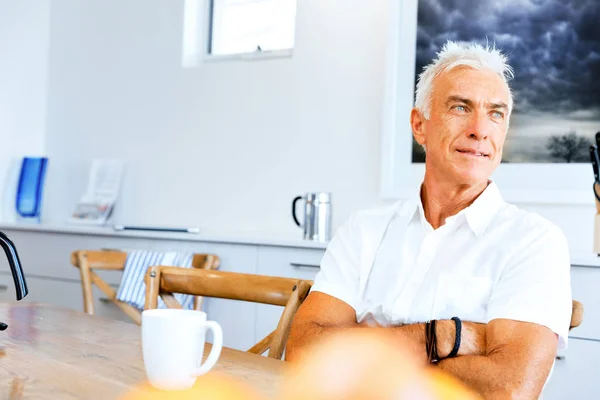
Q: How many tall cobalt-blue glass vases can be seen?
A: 1